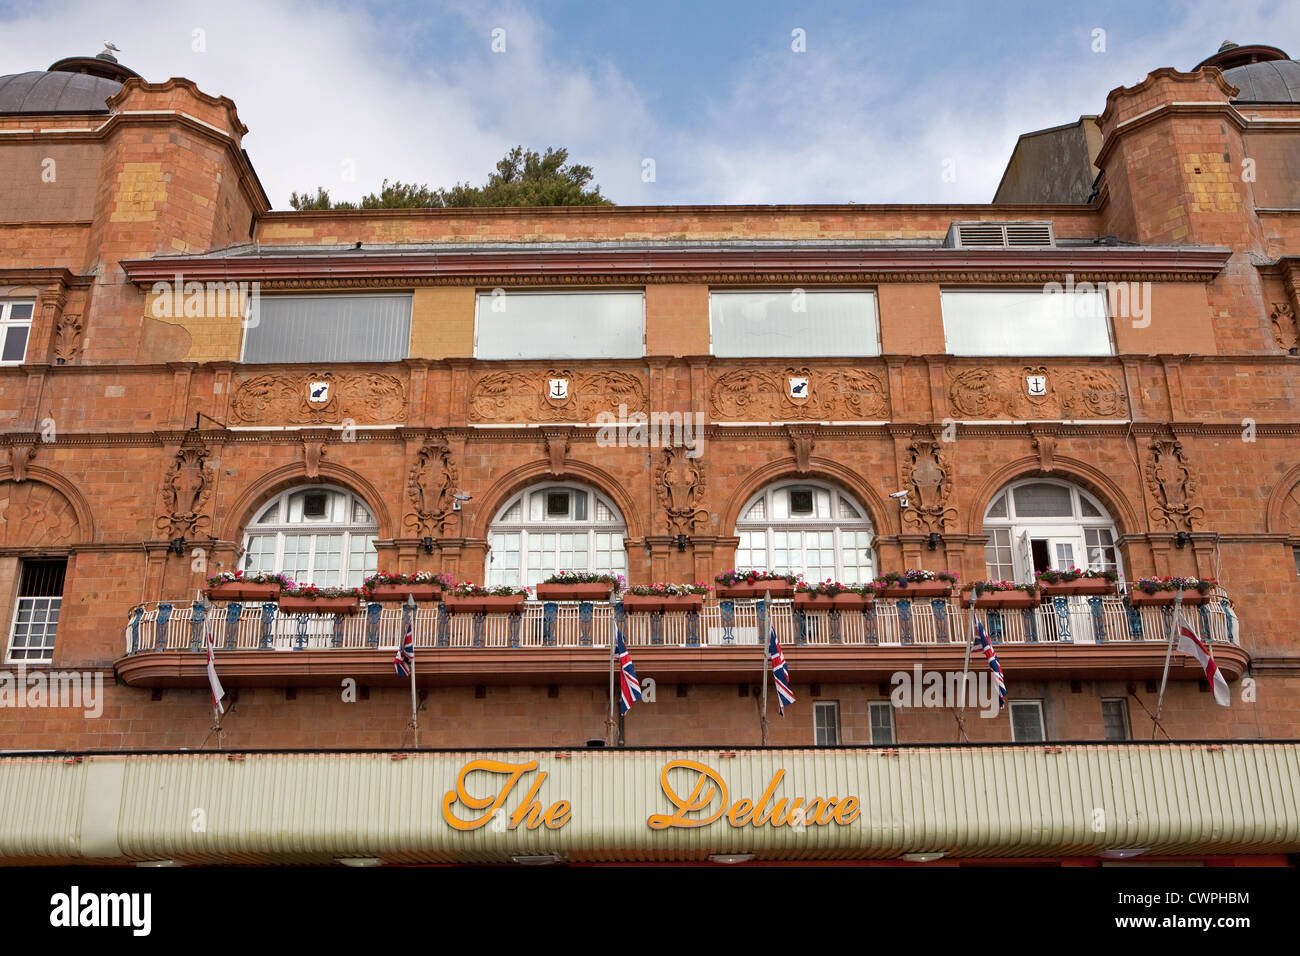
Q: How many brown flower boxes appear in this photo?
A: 12